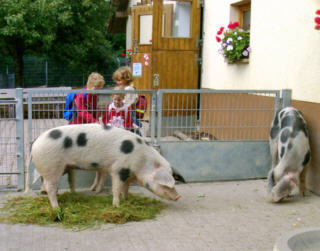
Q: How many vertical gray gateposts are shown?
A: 2